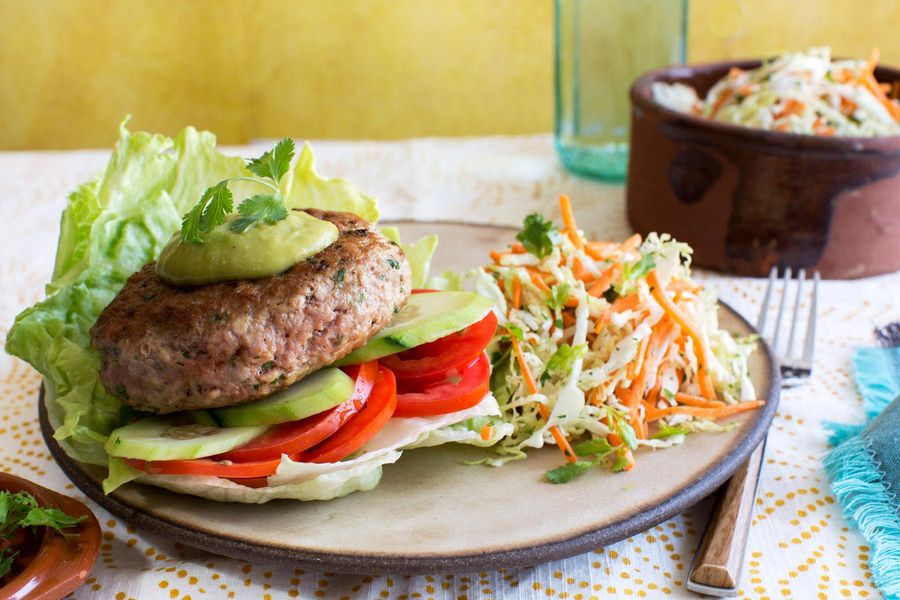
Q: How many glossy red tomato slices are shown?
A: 5